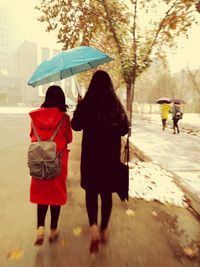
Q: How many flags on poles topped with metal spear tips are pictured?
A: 0